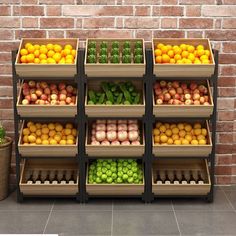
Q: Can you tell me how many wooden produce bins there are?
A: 12